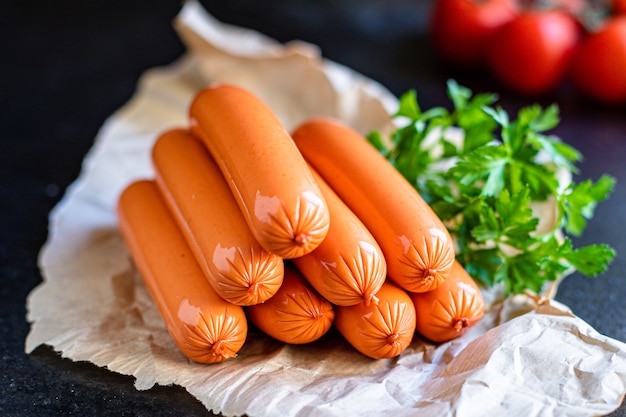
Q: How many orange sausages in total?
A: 8